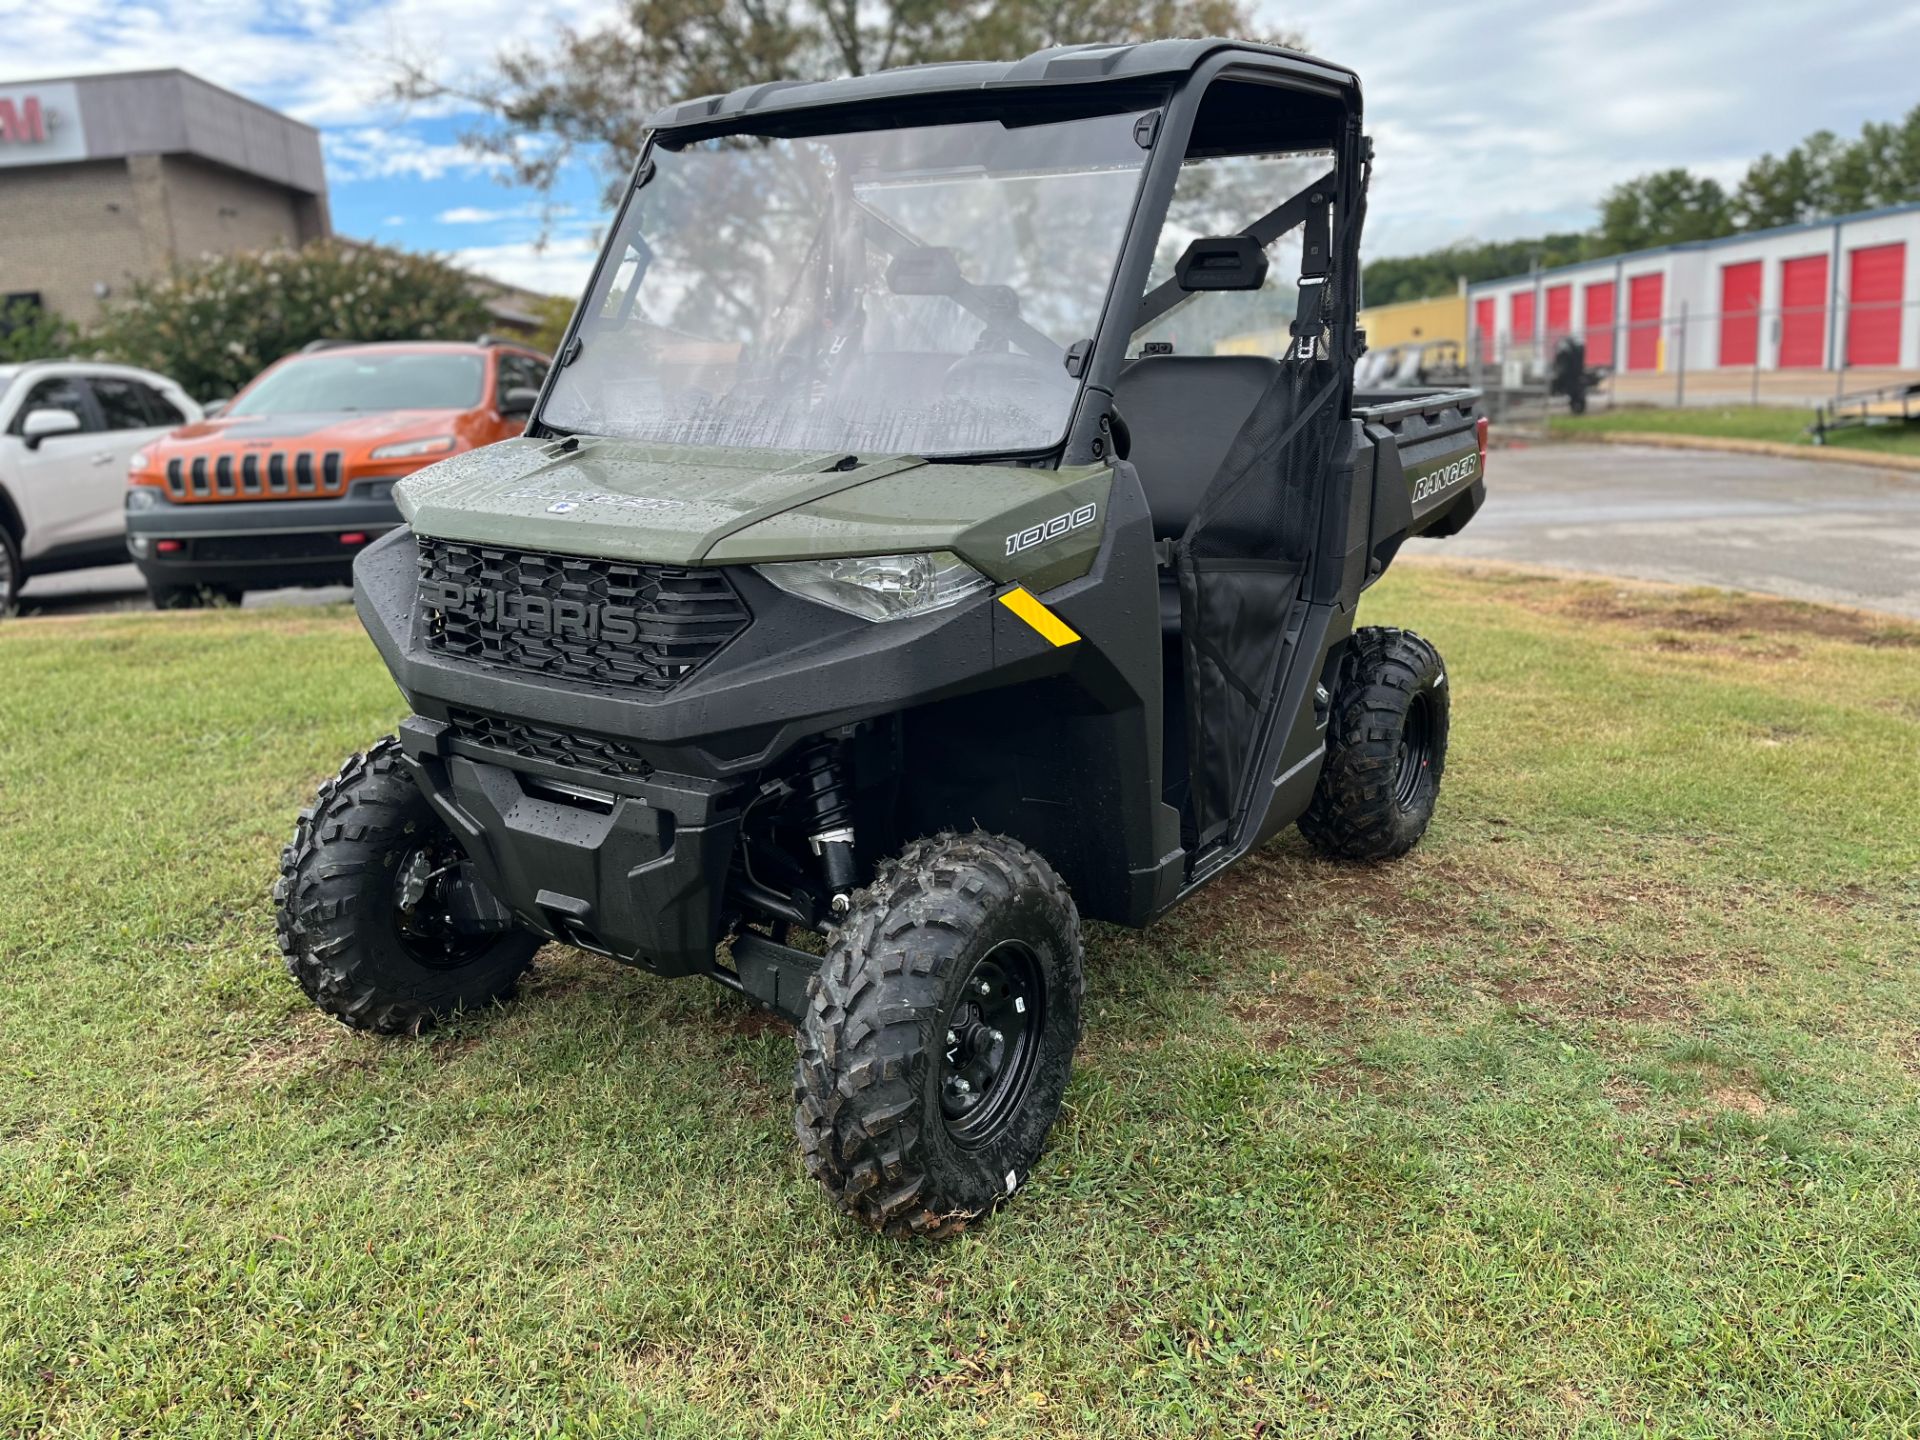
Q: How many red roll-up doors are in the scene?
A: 8